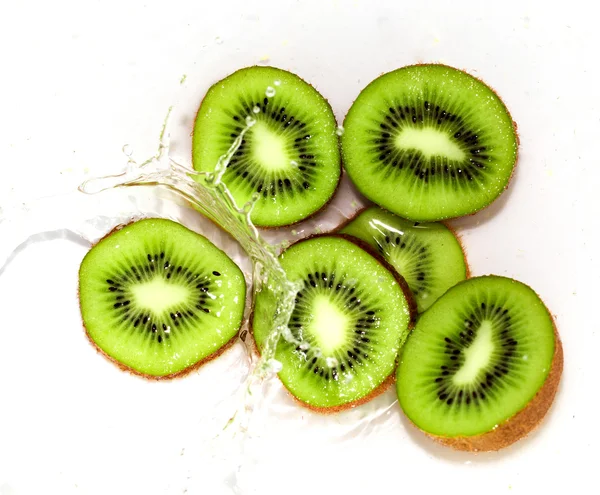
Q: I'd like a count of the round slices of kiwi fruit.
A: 6